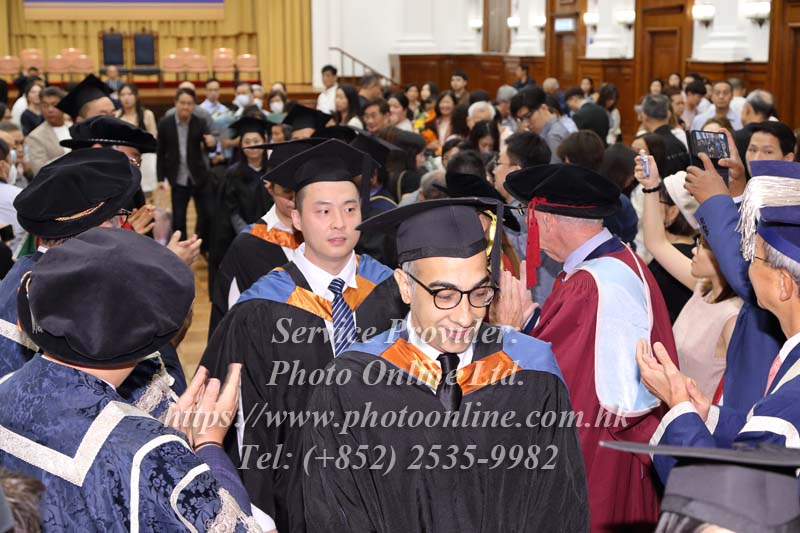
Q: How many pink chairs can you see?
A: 12